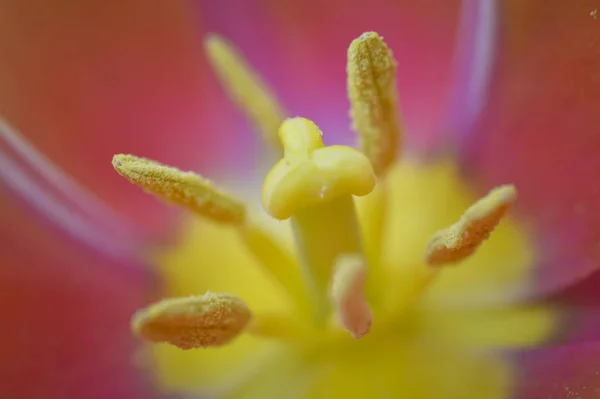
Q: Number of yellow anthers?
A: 6